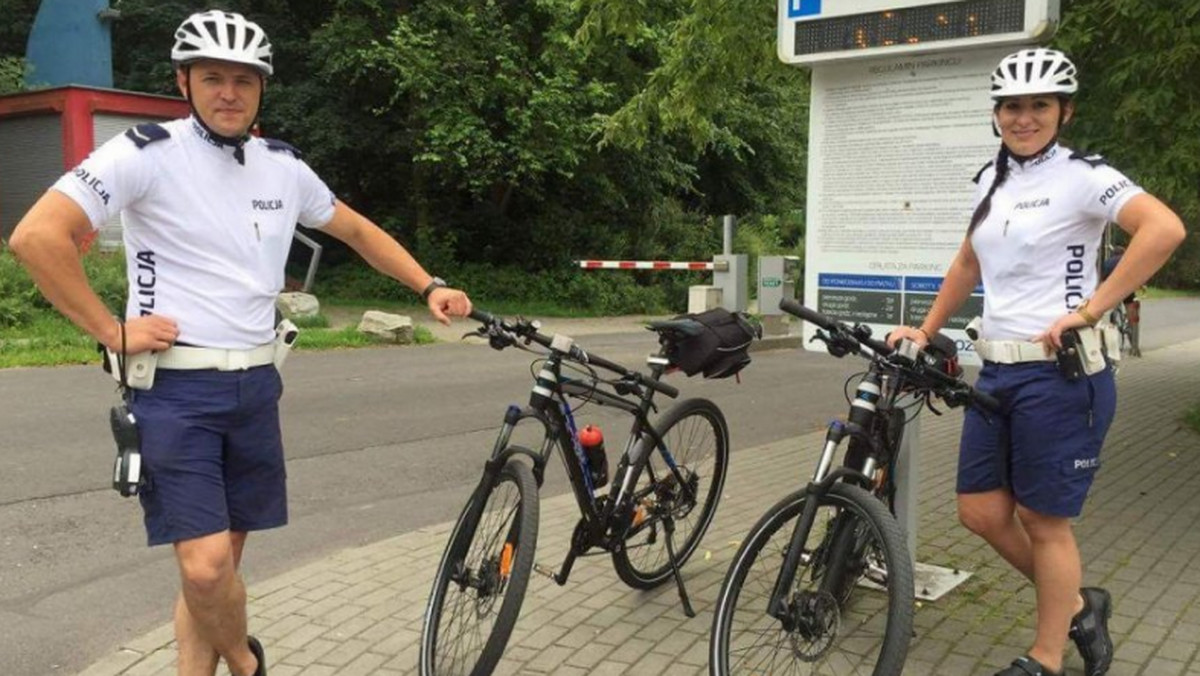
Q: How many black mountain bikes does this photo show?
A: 2